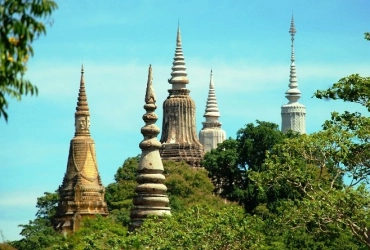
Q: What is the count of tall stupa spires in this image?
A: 5